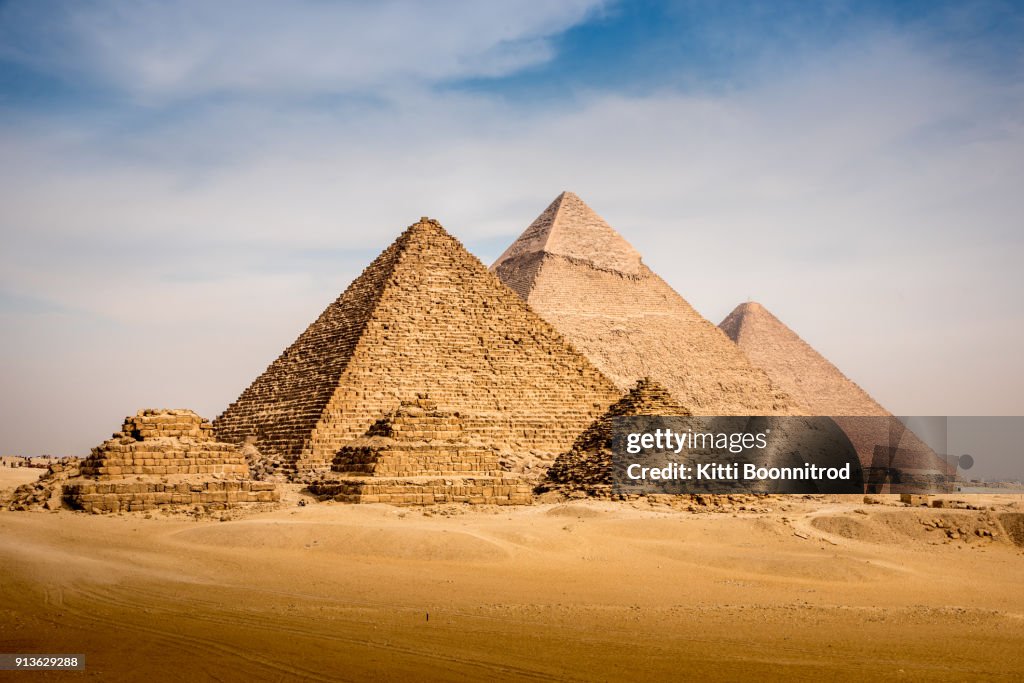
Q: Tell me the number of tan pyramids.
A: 6